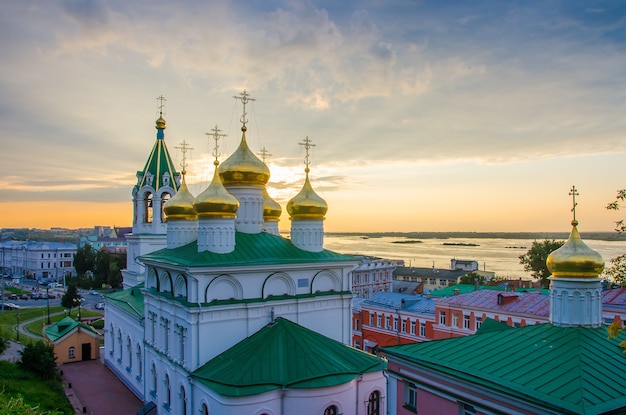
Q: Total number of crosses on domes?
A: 7